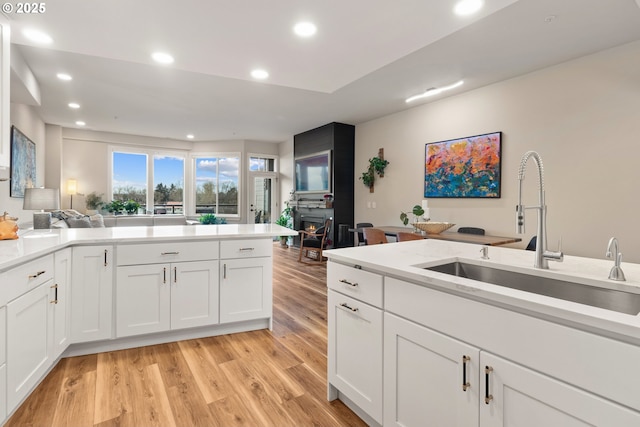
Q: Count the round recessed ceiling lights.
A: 9